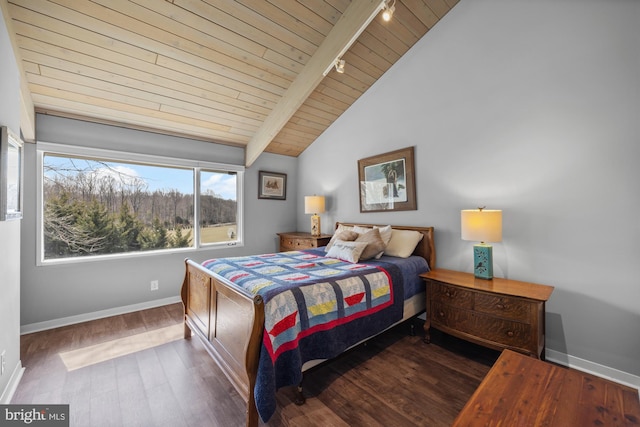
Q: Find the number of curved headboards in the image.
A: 1